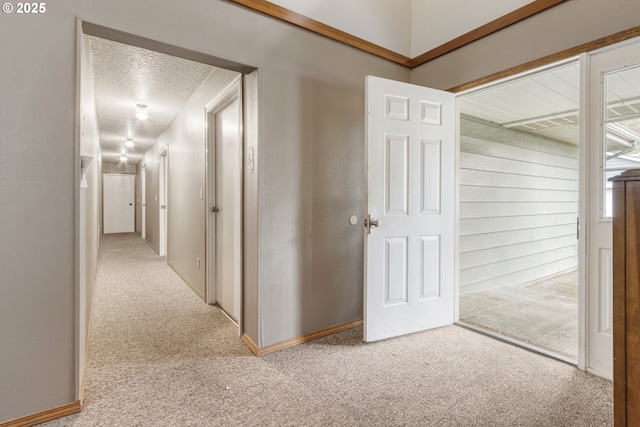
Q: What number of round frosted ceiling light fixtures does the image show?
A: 3